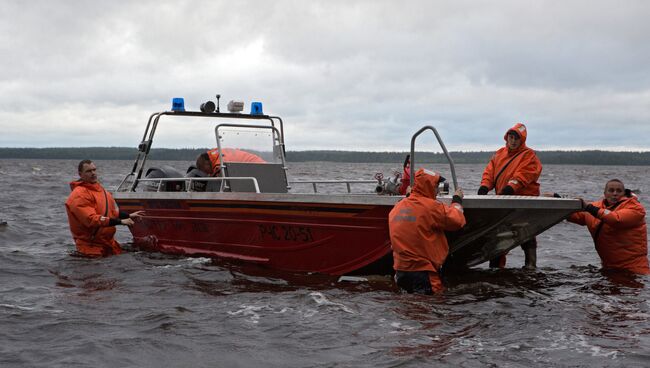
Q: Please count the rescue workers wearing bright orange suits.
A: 5